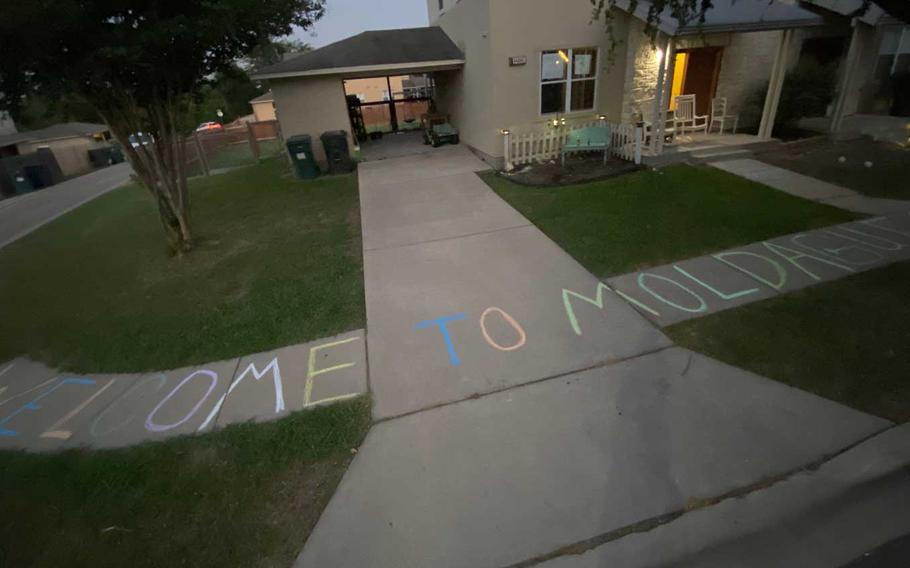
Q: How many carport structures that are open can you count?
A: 1